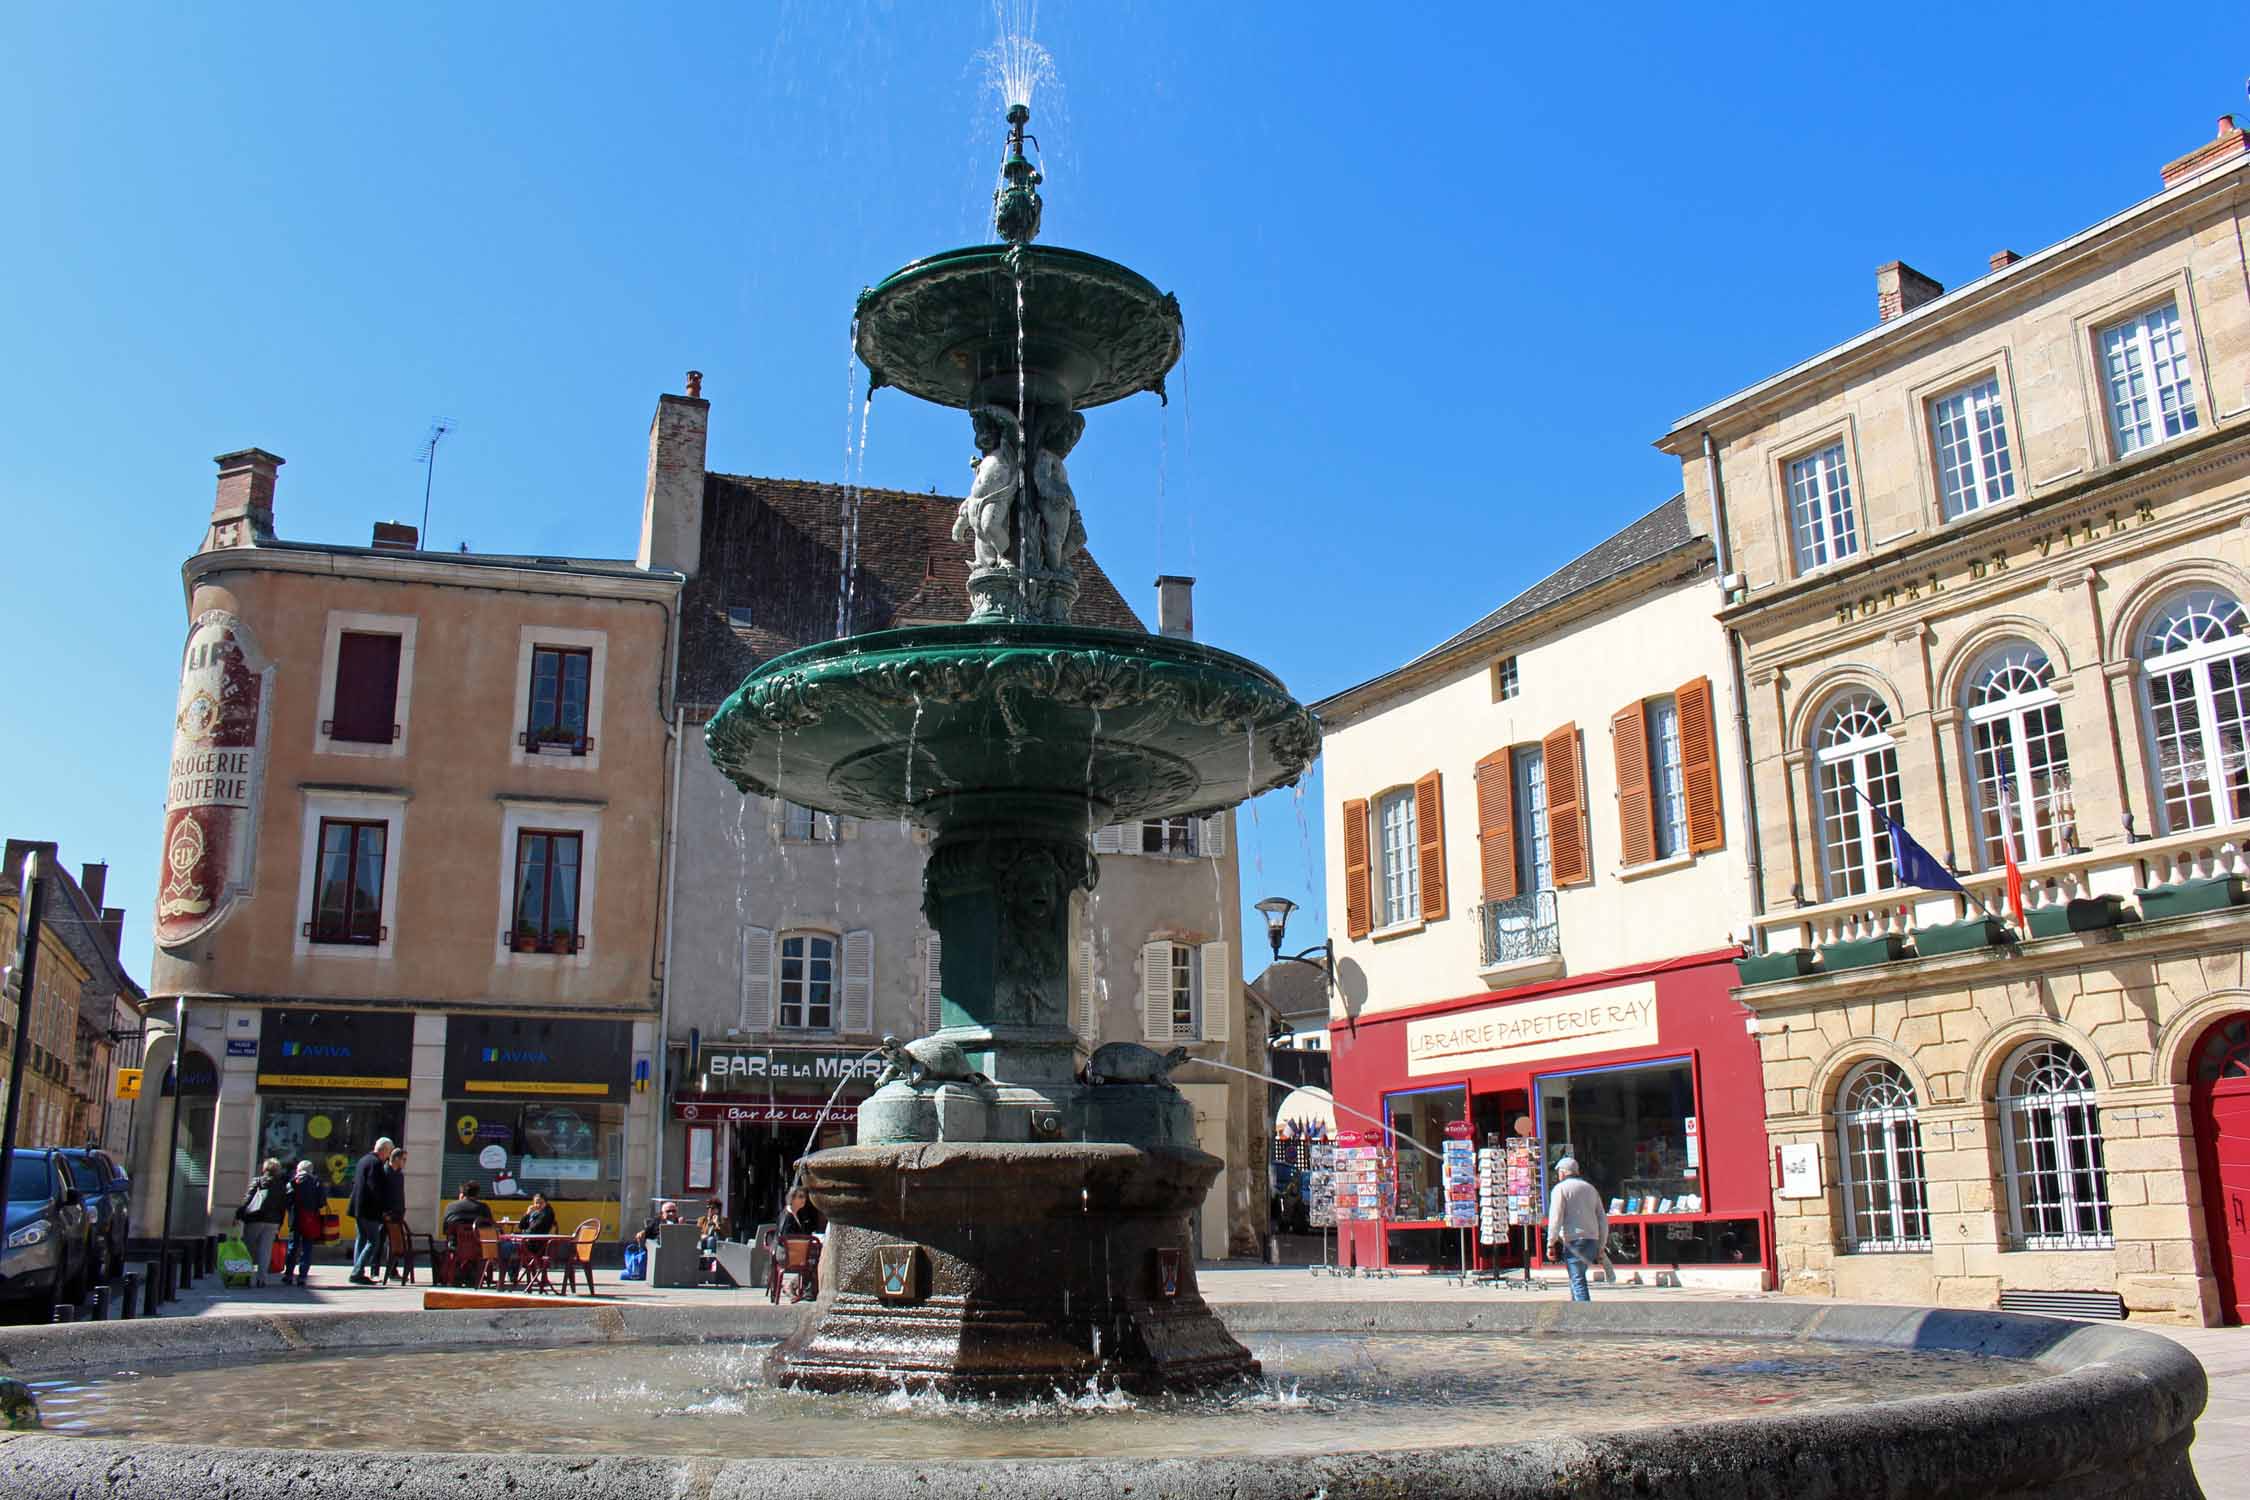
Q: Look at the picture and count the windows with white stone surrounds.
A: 4